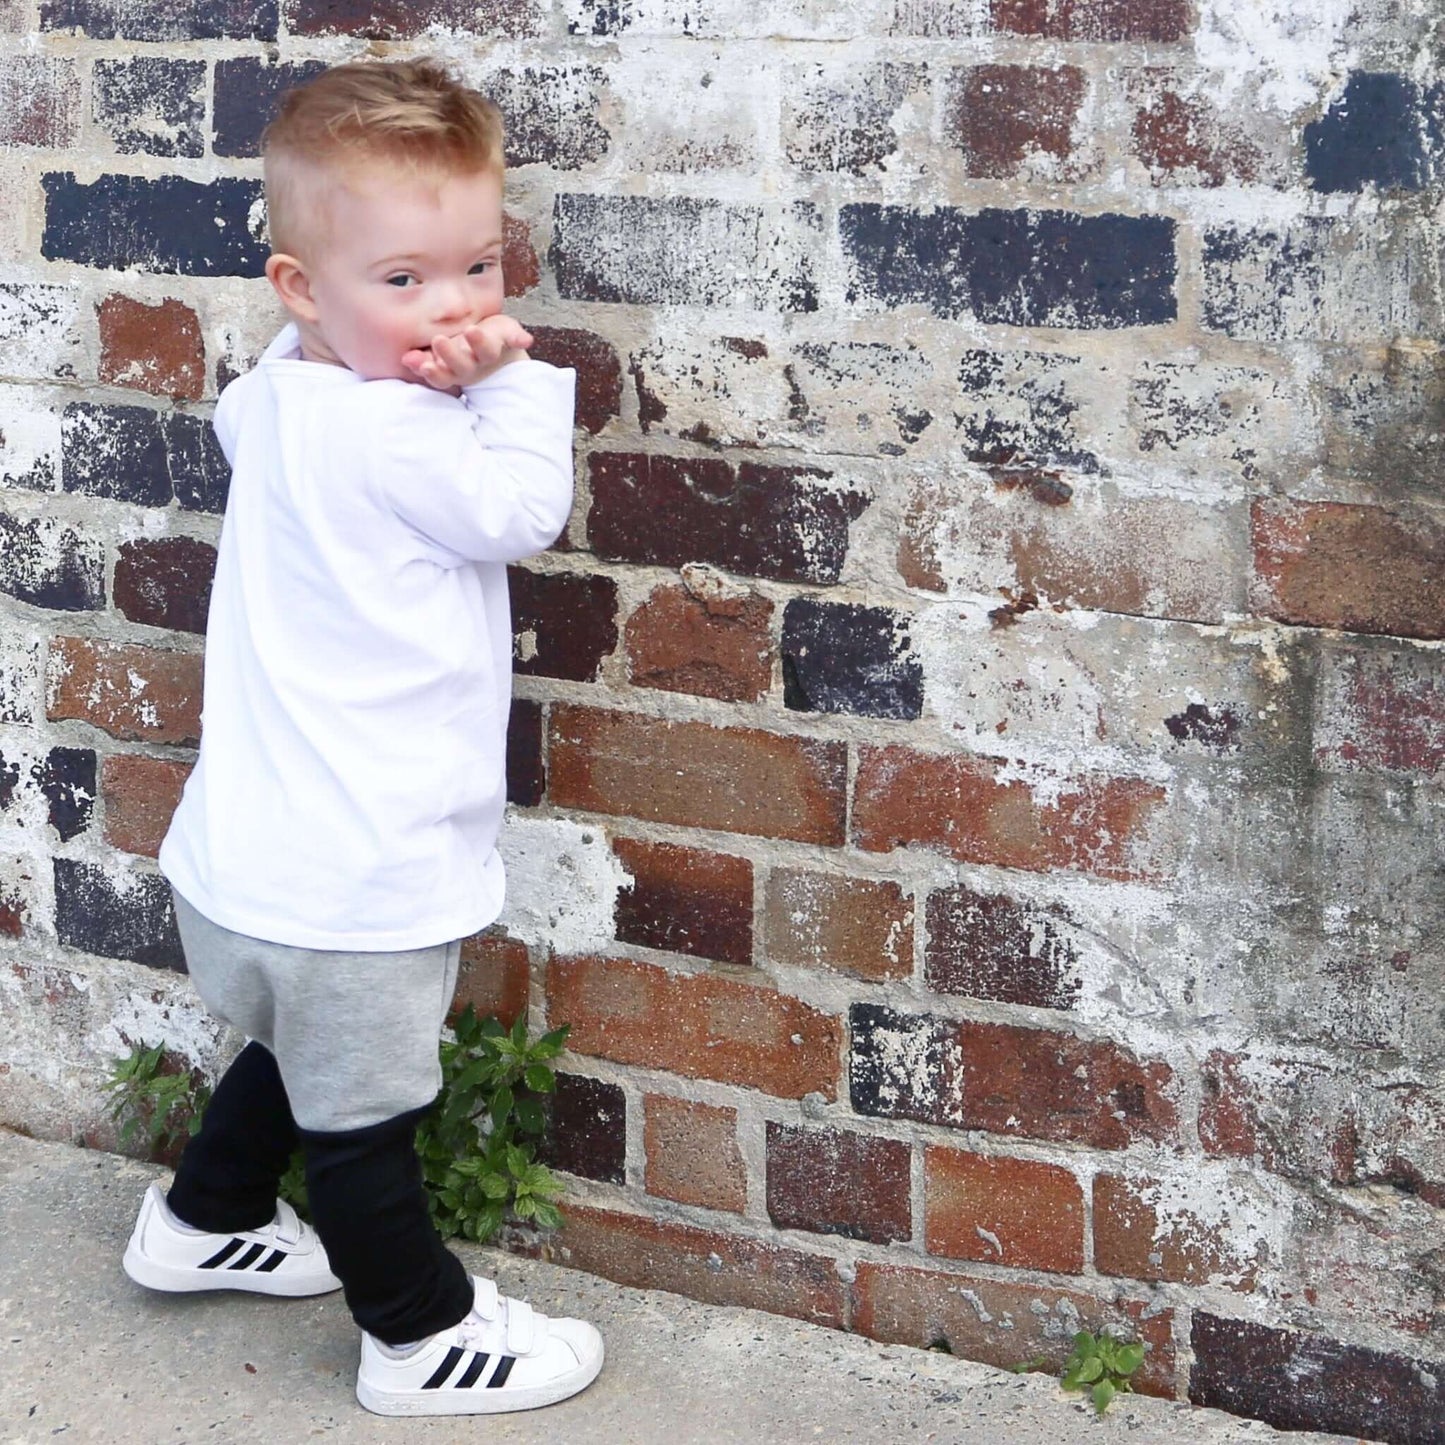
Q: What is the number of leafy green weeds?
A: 3